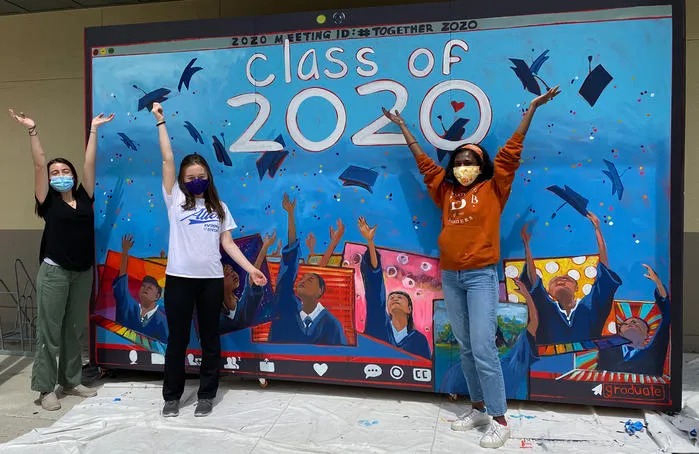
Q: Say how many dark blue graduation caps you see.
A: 13